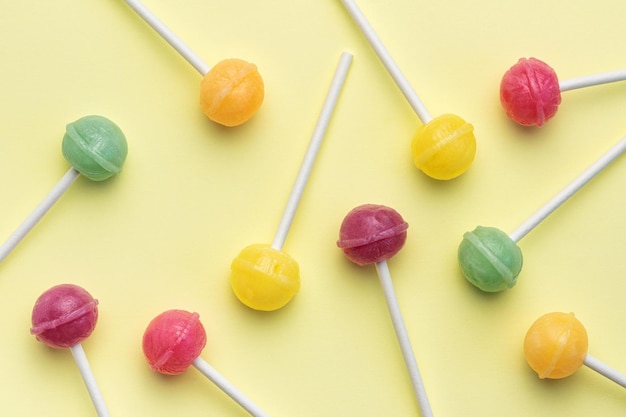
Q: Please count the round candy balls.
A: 10